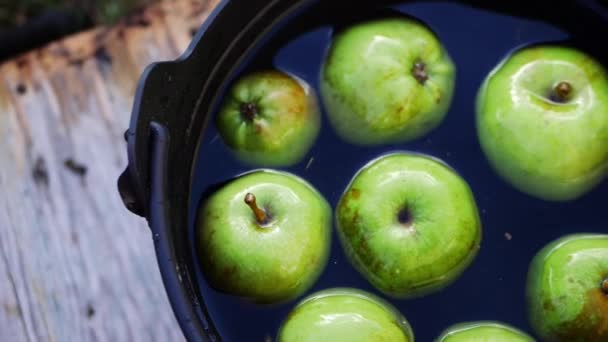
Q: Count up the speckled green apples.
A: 8